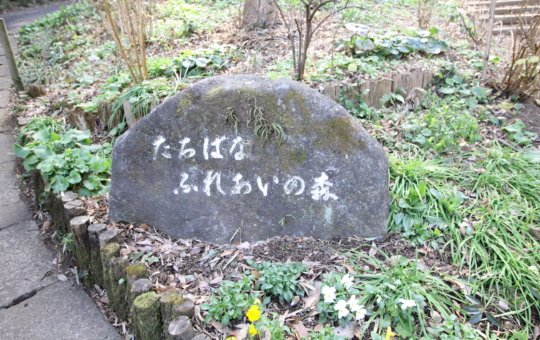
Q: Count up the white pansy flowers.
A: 6